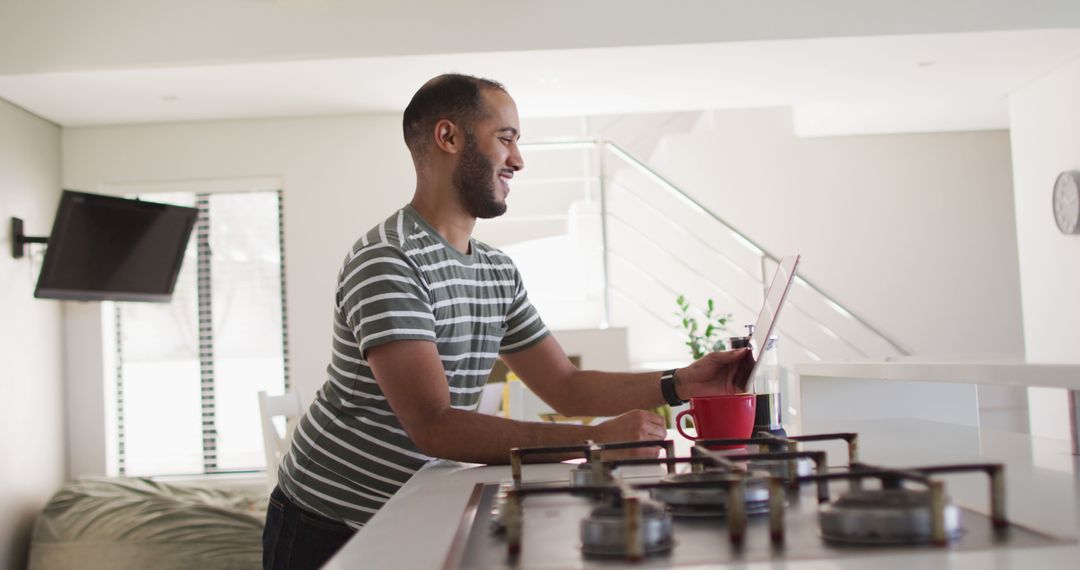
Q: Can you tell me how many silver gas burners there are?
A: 5